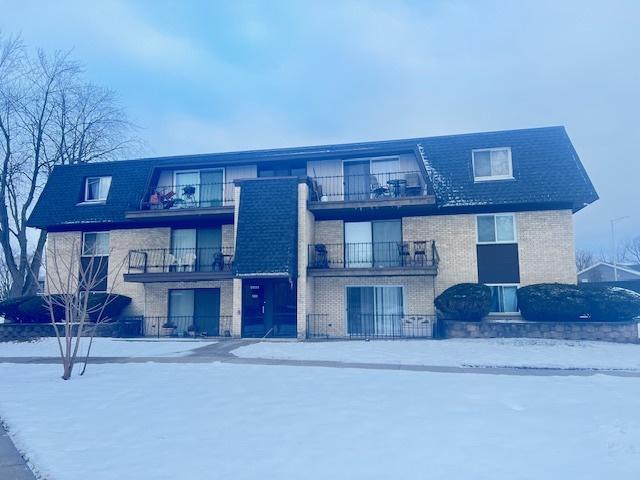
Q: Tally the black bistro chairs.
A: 2